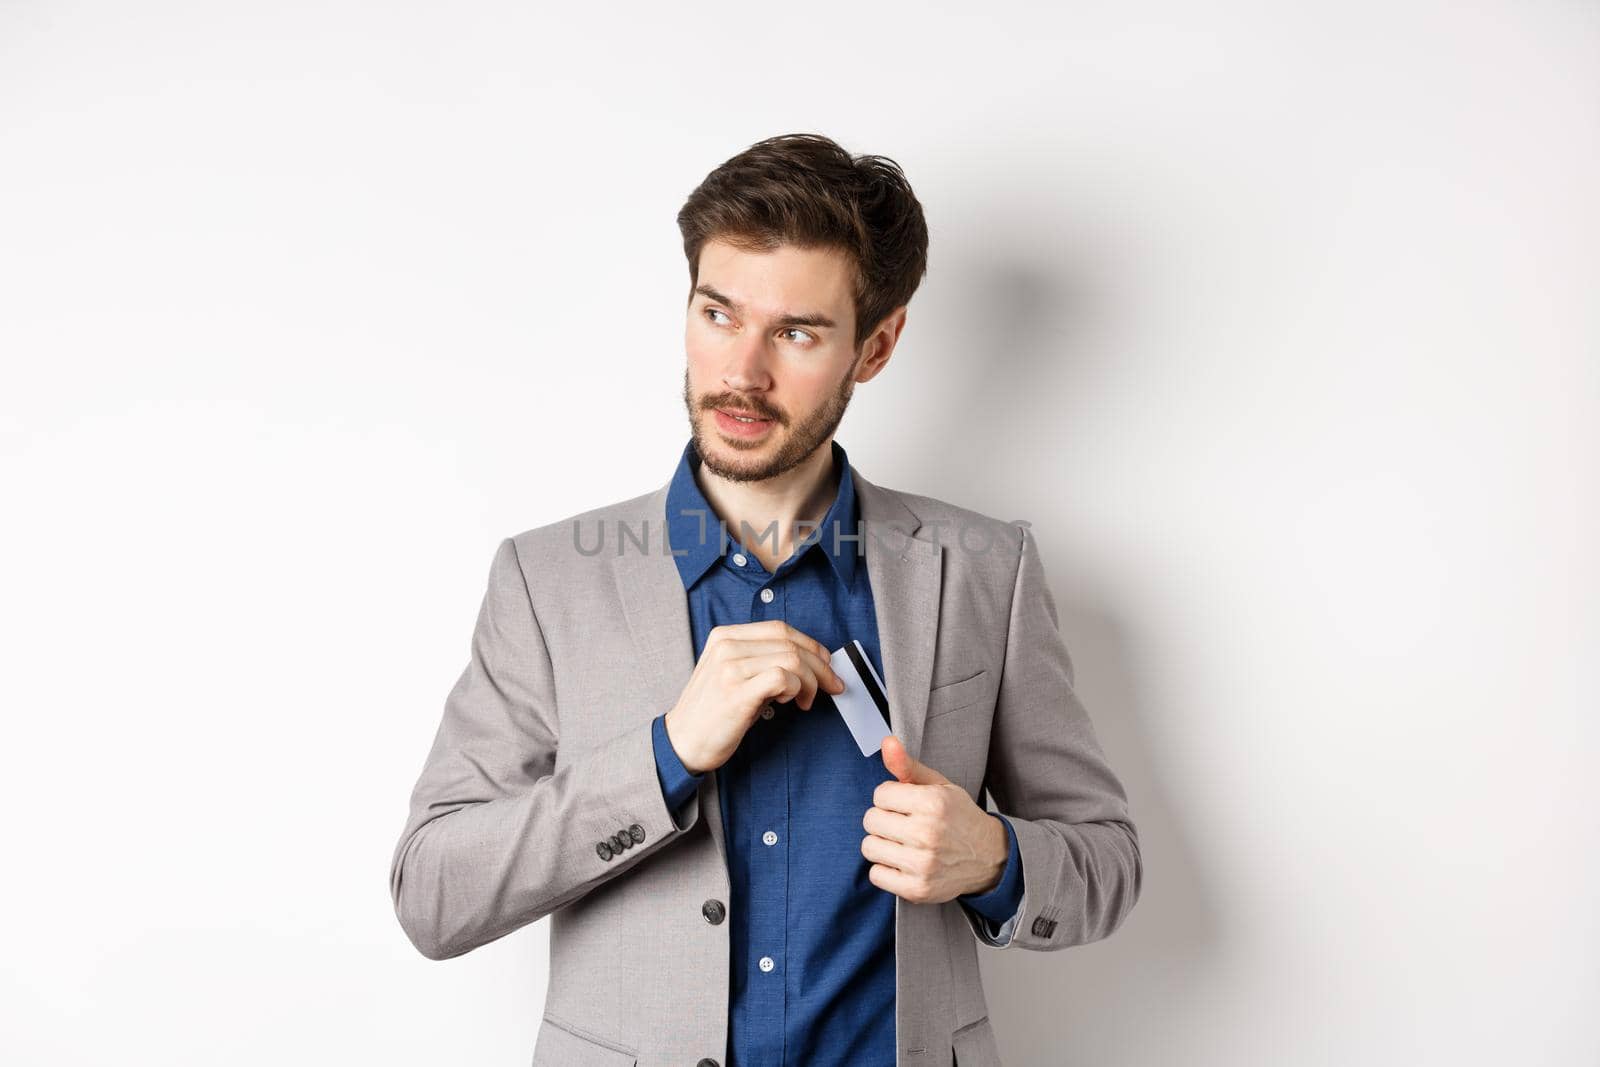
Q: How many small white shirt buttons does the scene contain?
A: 5